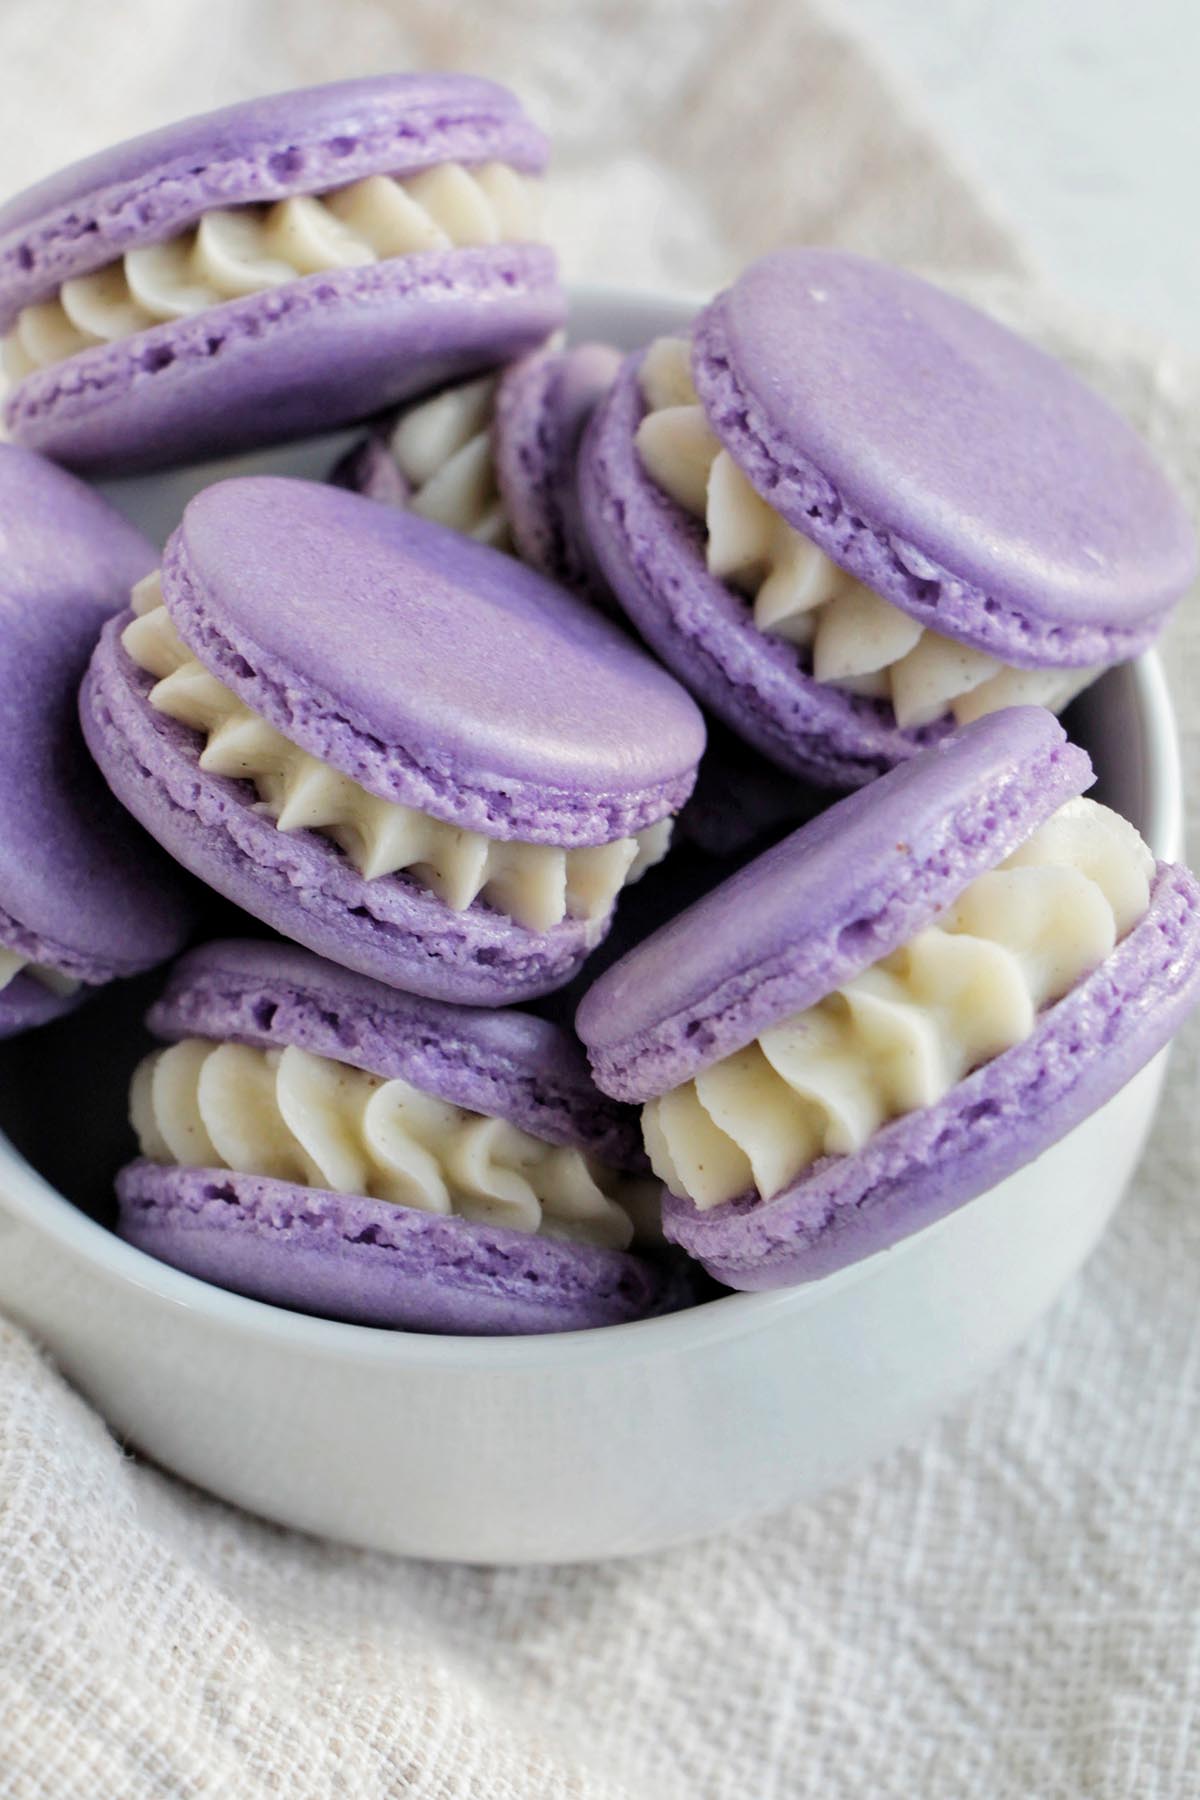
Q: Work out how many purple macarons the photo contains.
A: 7